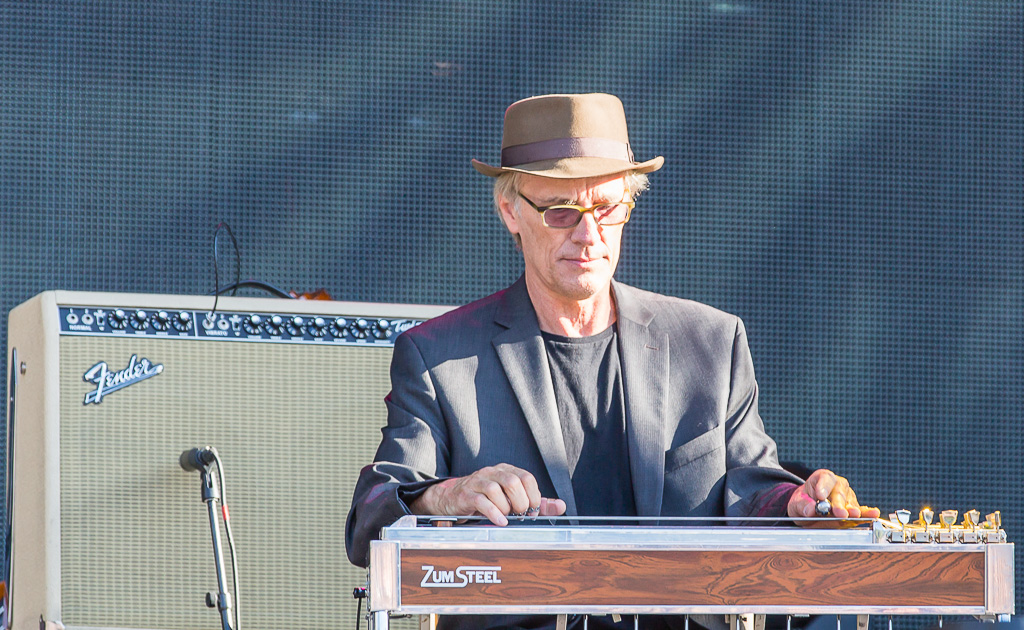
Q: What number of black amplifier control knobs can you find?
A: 11